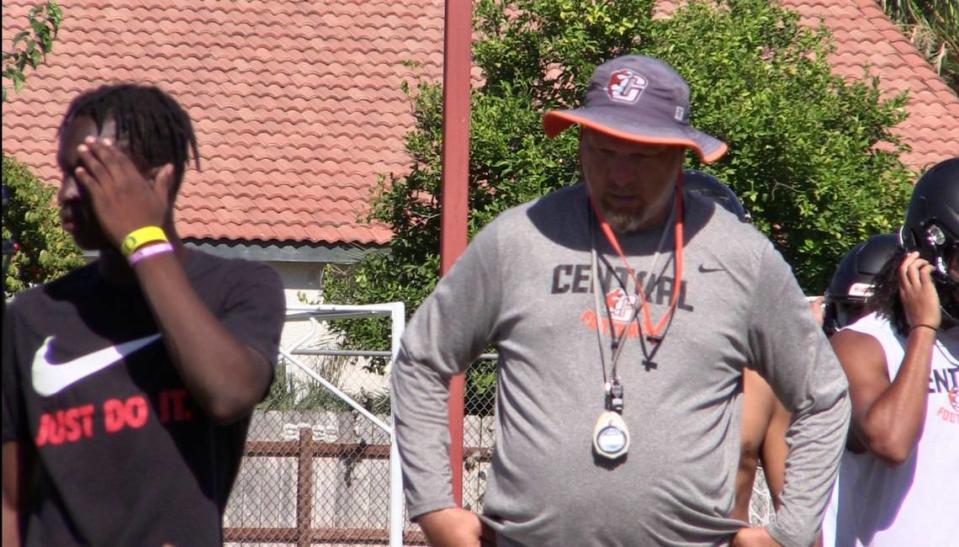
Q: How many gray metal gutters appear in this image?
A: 1